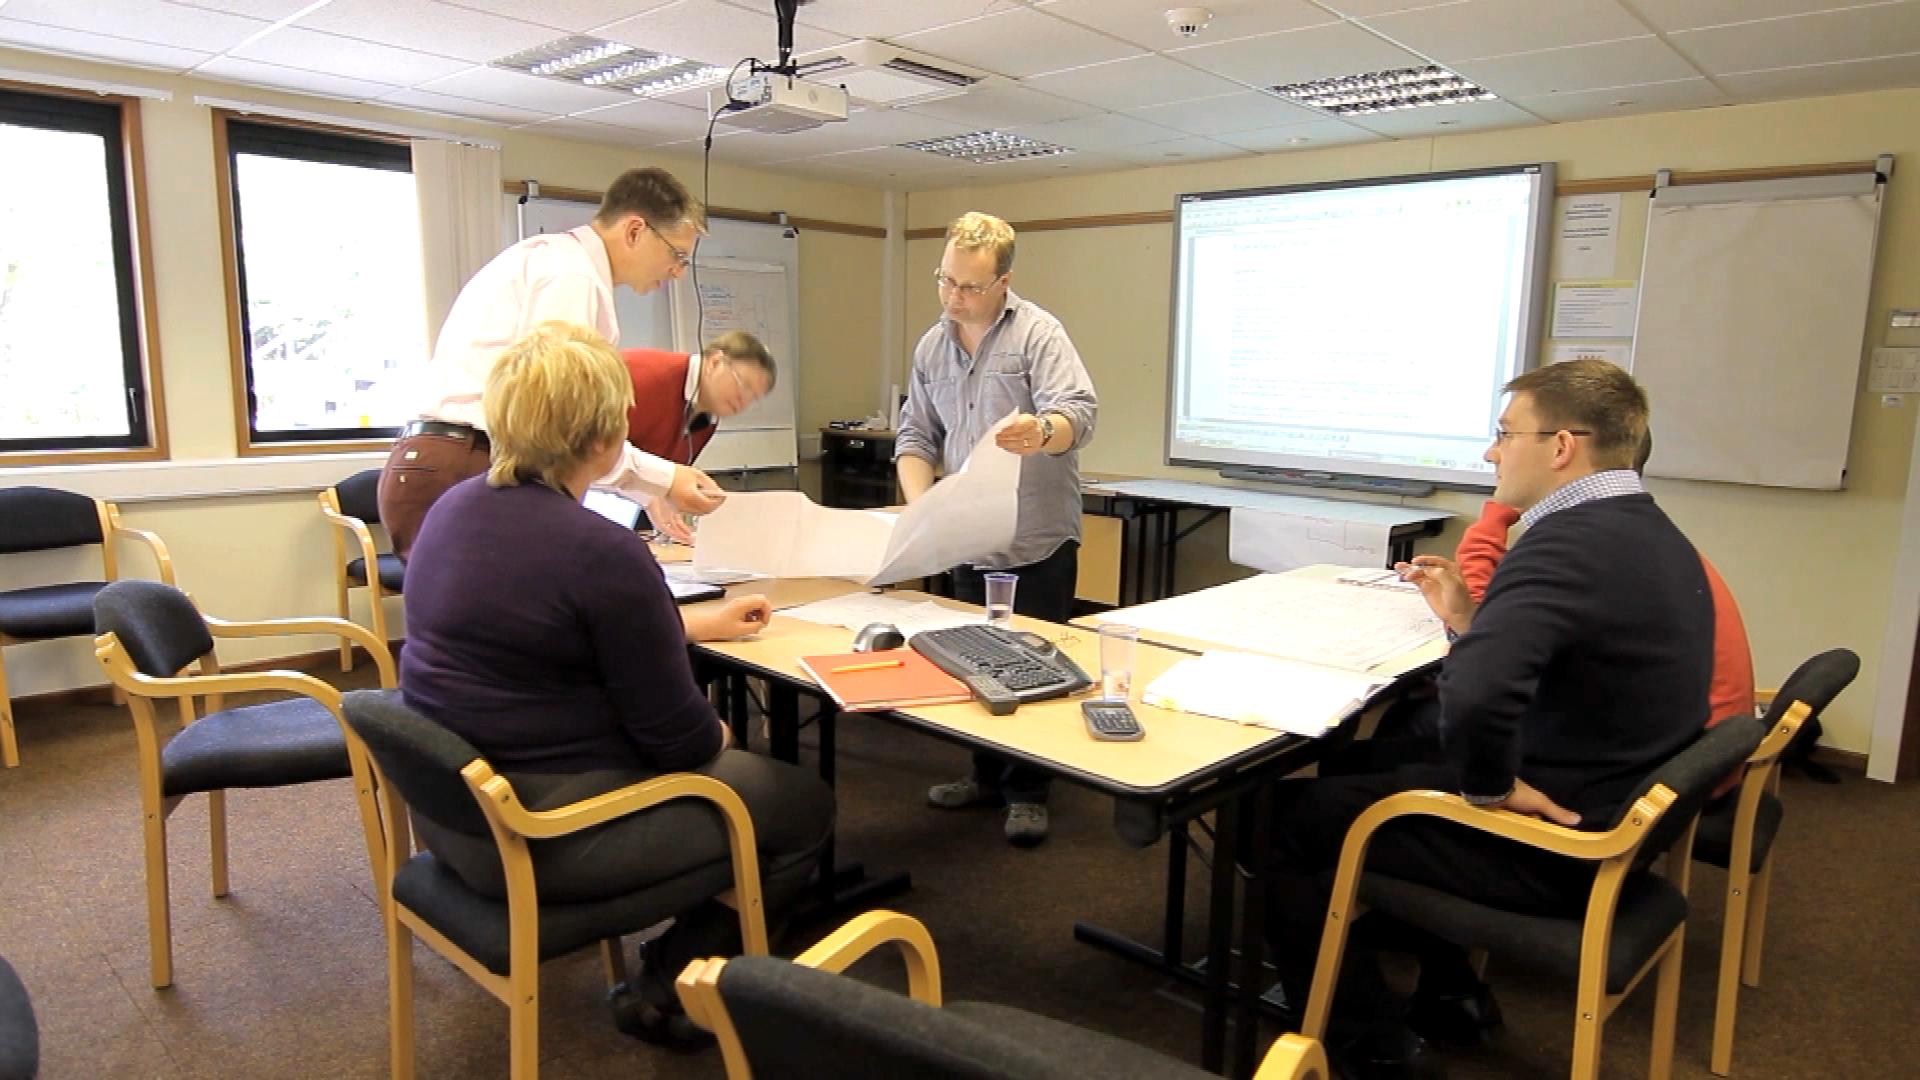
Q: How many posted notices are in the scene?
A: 3